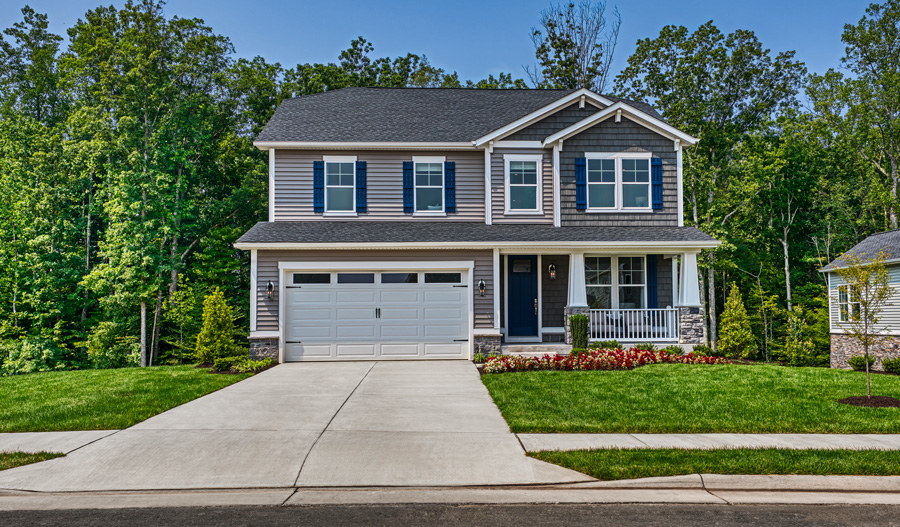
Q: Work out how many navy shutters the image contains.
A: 7